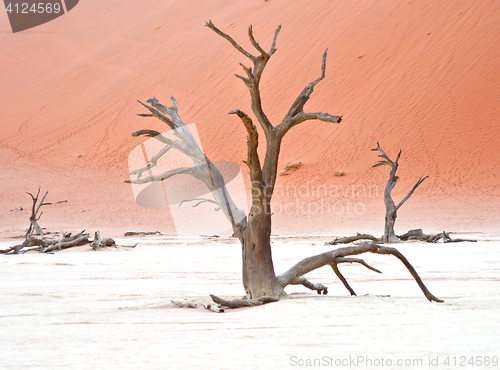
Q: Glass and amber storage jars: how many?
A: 0